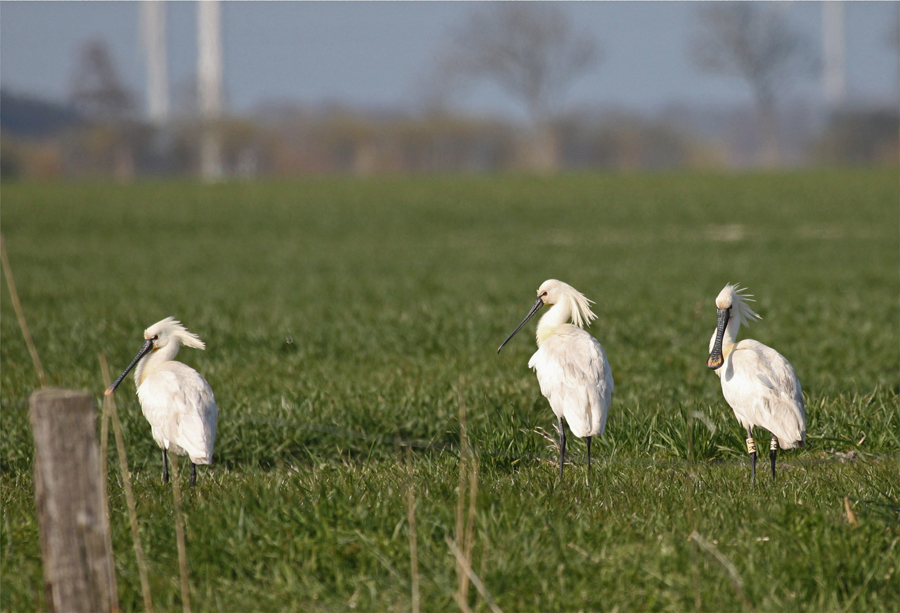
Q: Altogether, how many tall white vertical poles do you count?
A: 3